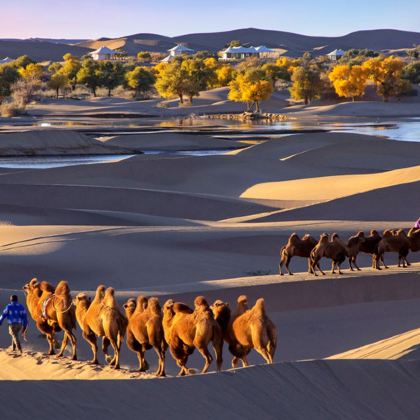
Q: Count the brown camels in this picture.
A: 10